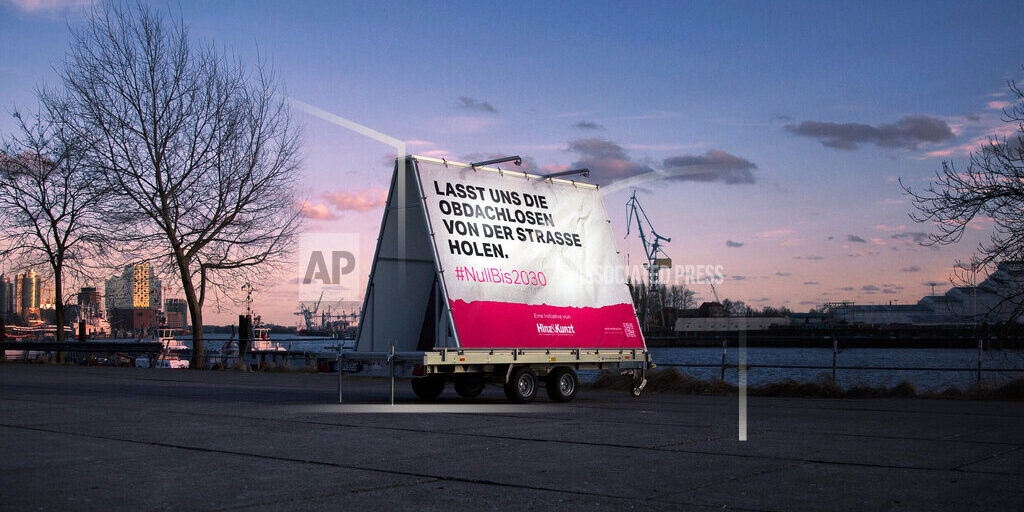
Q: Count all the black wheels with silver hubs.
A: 2